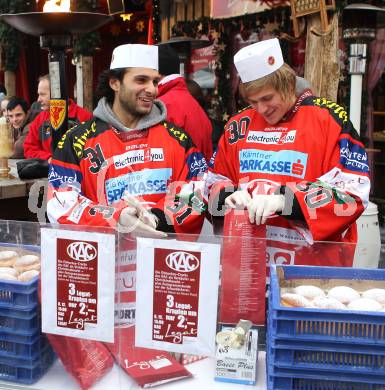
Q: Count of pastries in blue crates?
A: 10